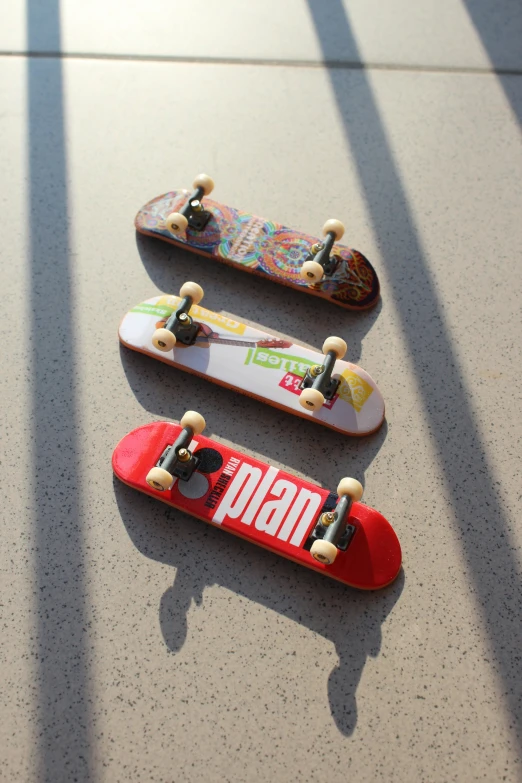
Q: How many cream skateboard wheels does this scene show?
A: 12